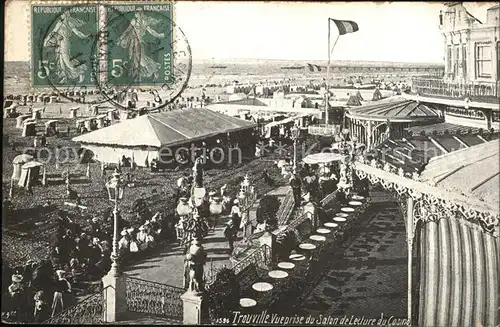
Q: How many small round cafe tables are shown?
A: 14